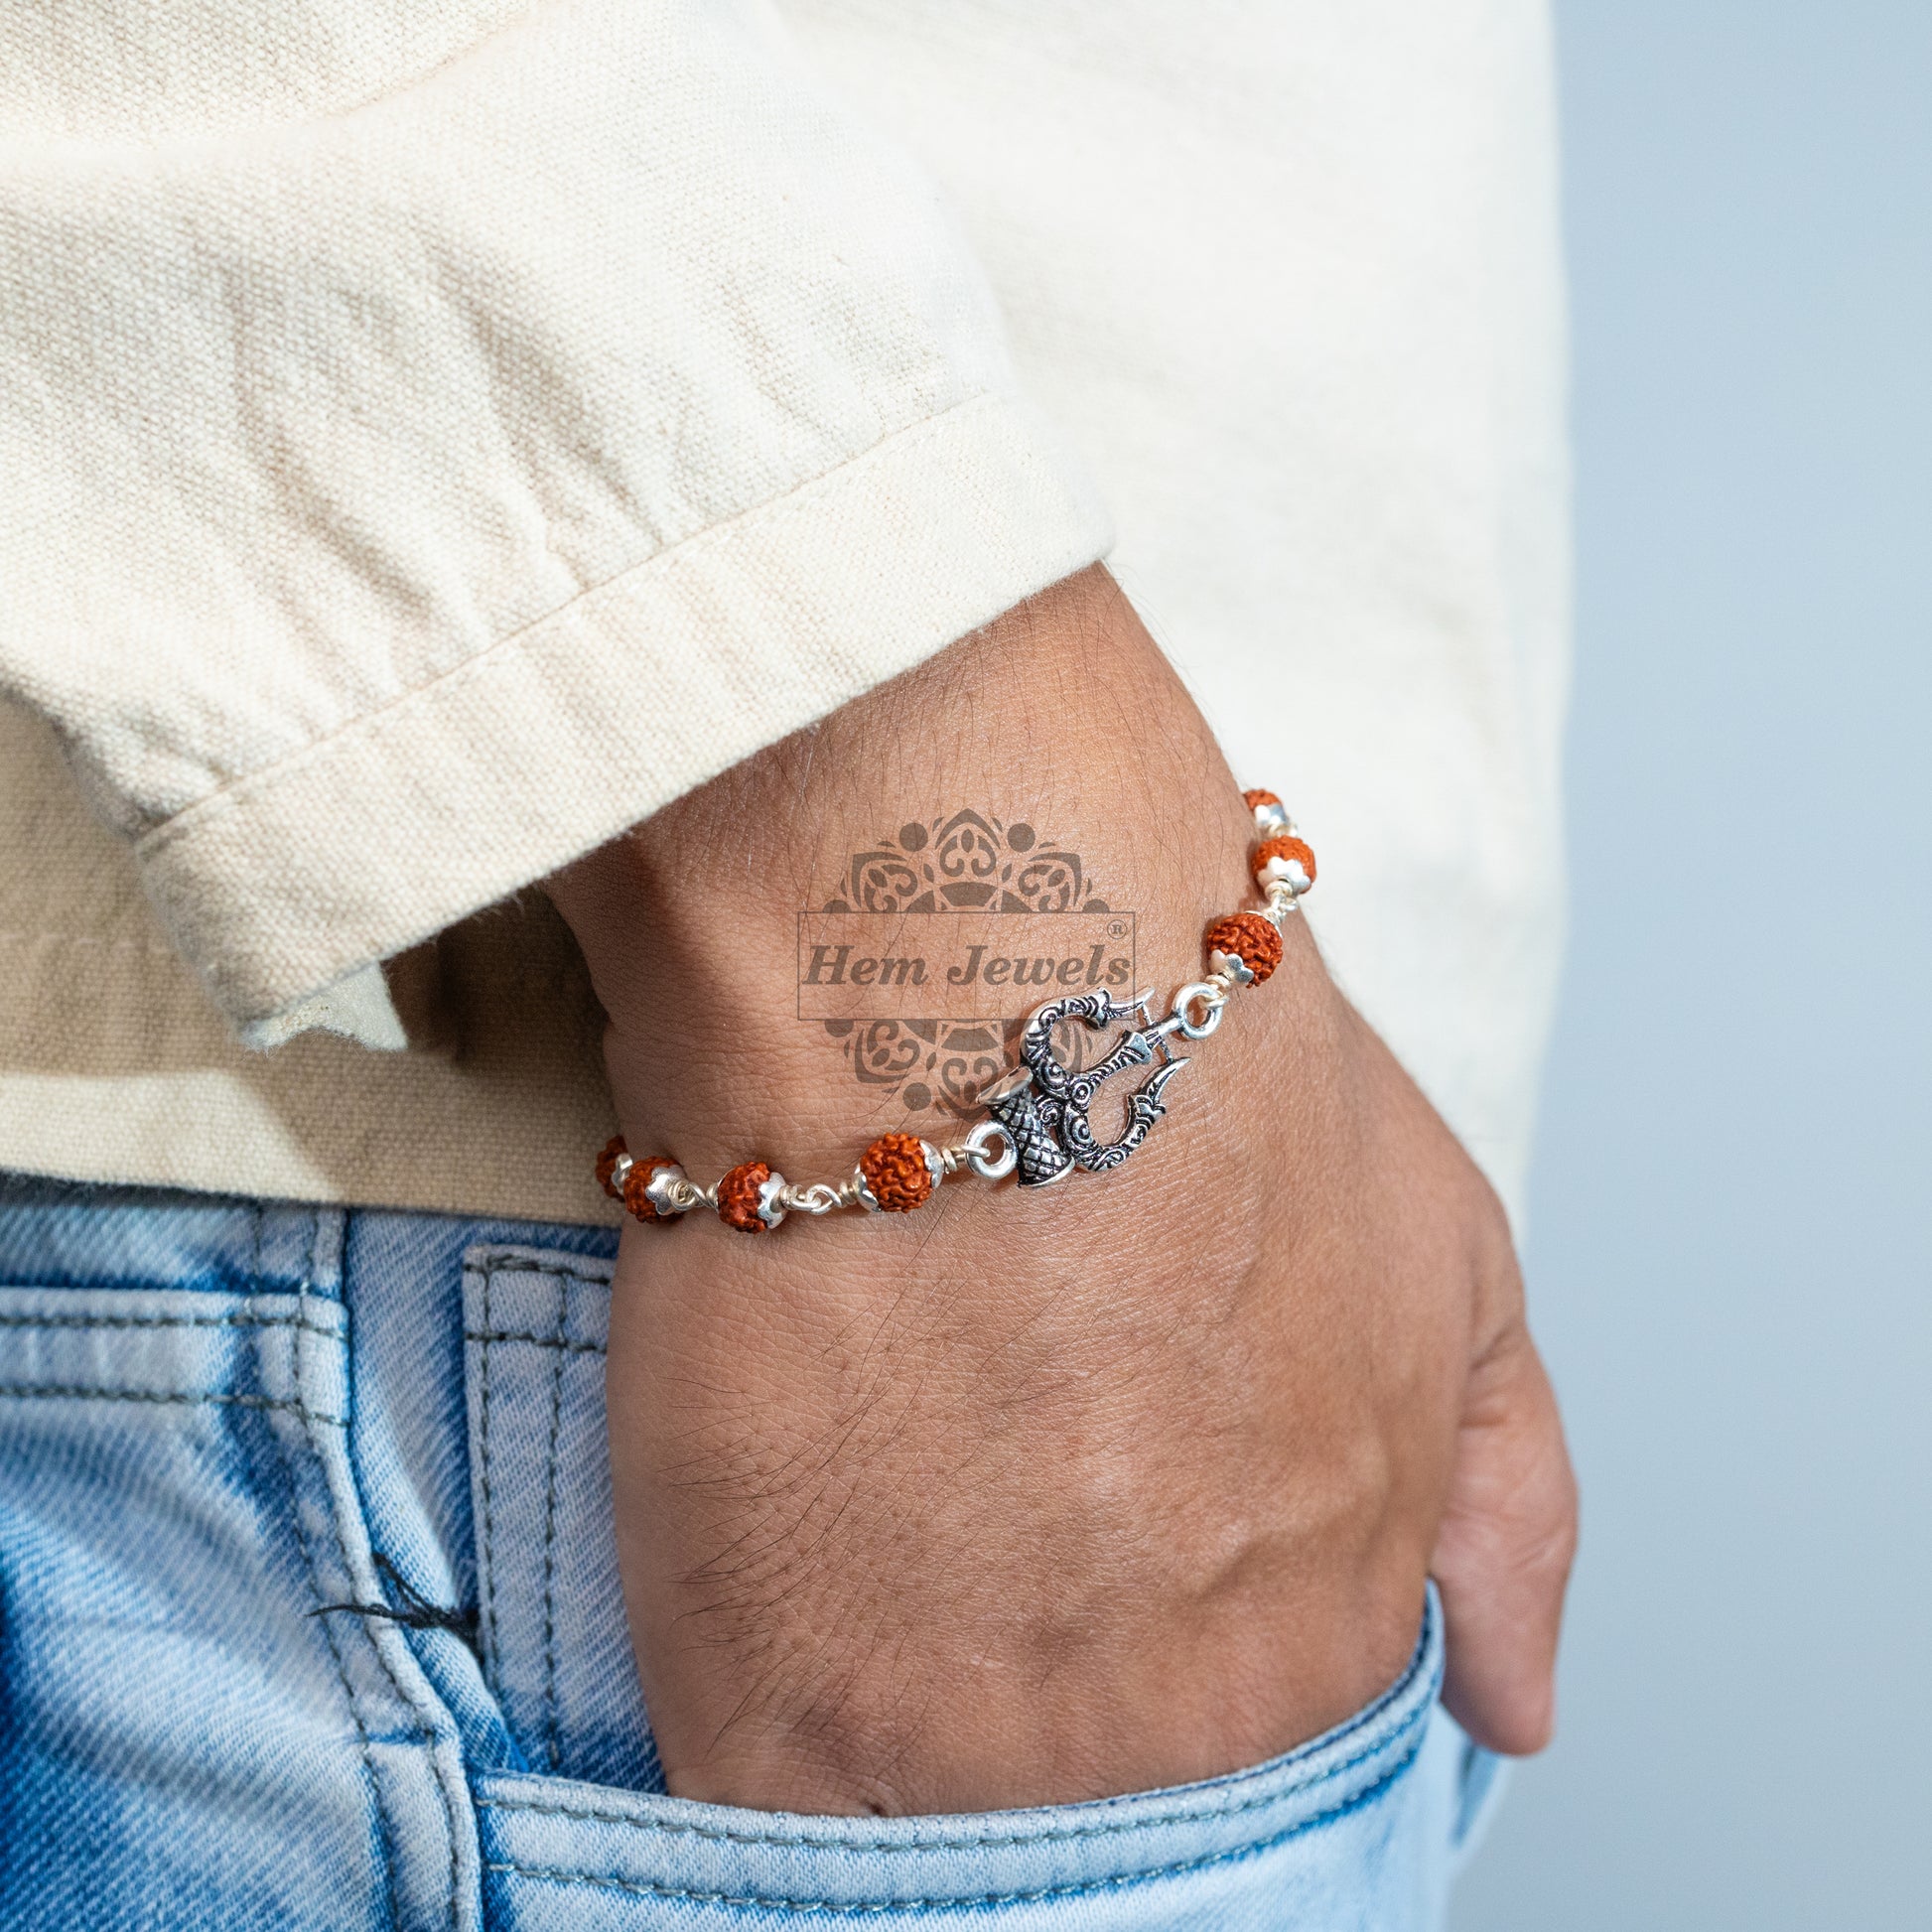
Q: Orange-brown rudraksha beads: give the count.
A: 7